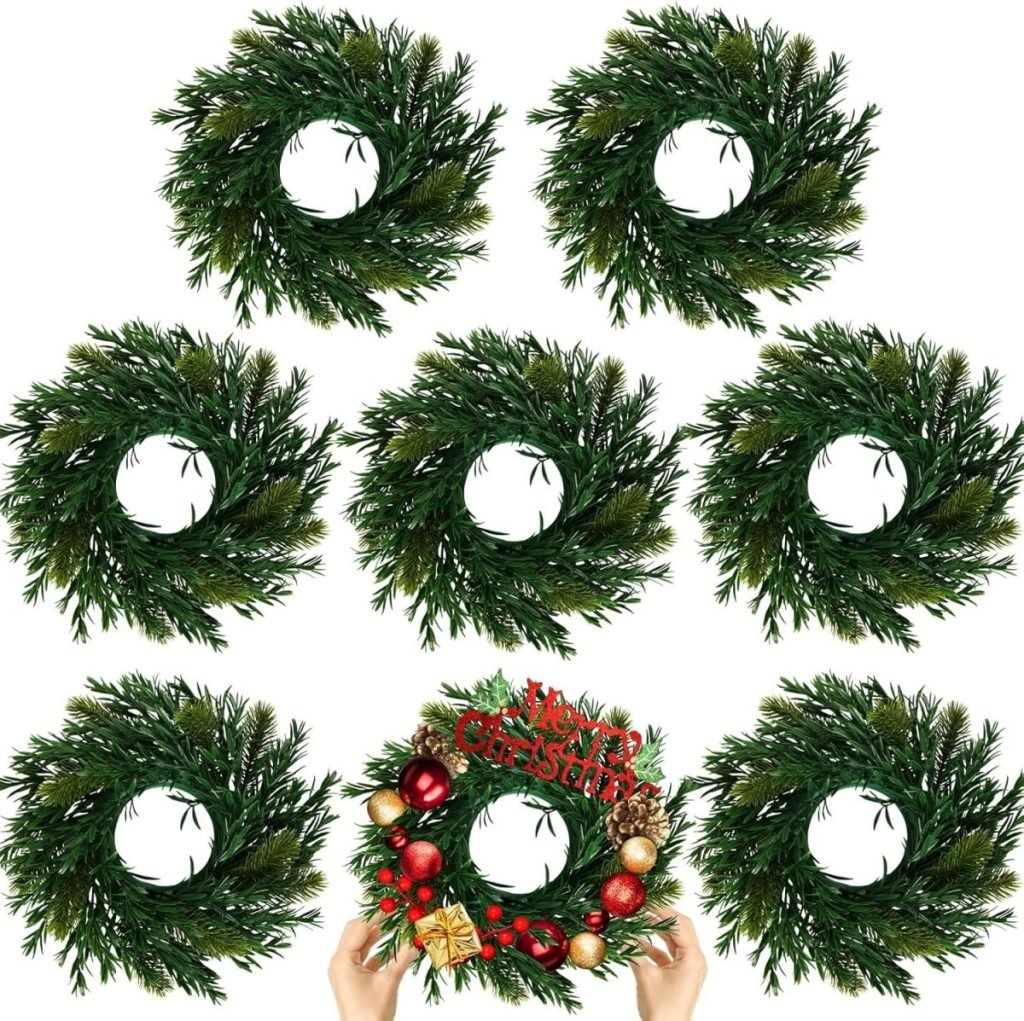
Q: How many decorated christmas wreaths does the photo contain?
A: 1